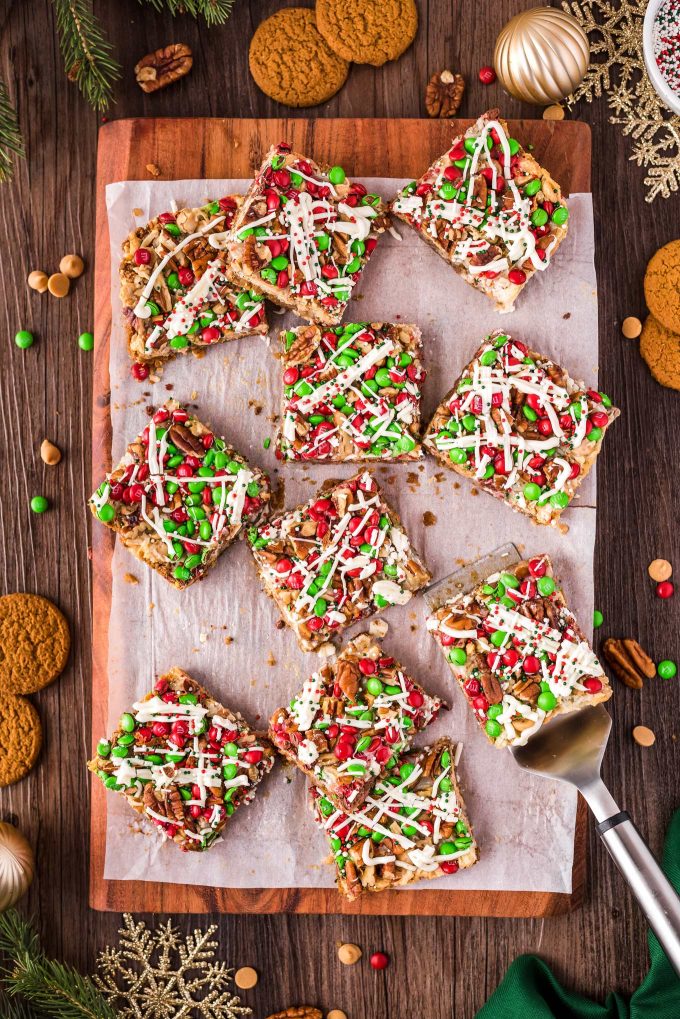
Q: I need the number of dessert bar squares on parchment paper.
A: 11